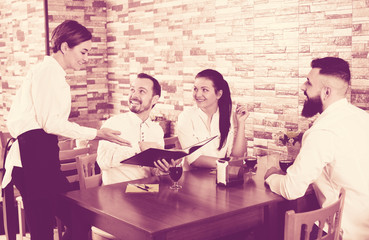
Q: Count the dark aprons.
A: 1